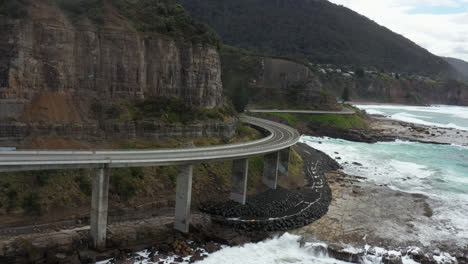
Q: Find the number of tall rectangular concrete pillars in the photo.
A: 5